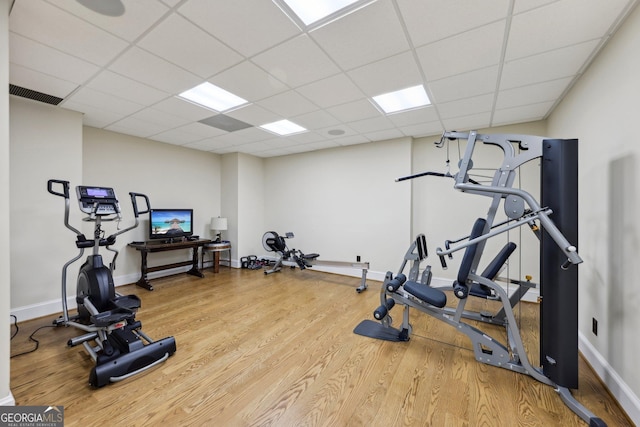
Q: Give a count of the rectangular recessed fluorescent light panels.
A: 4